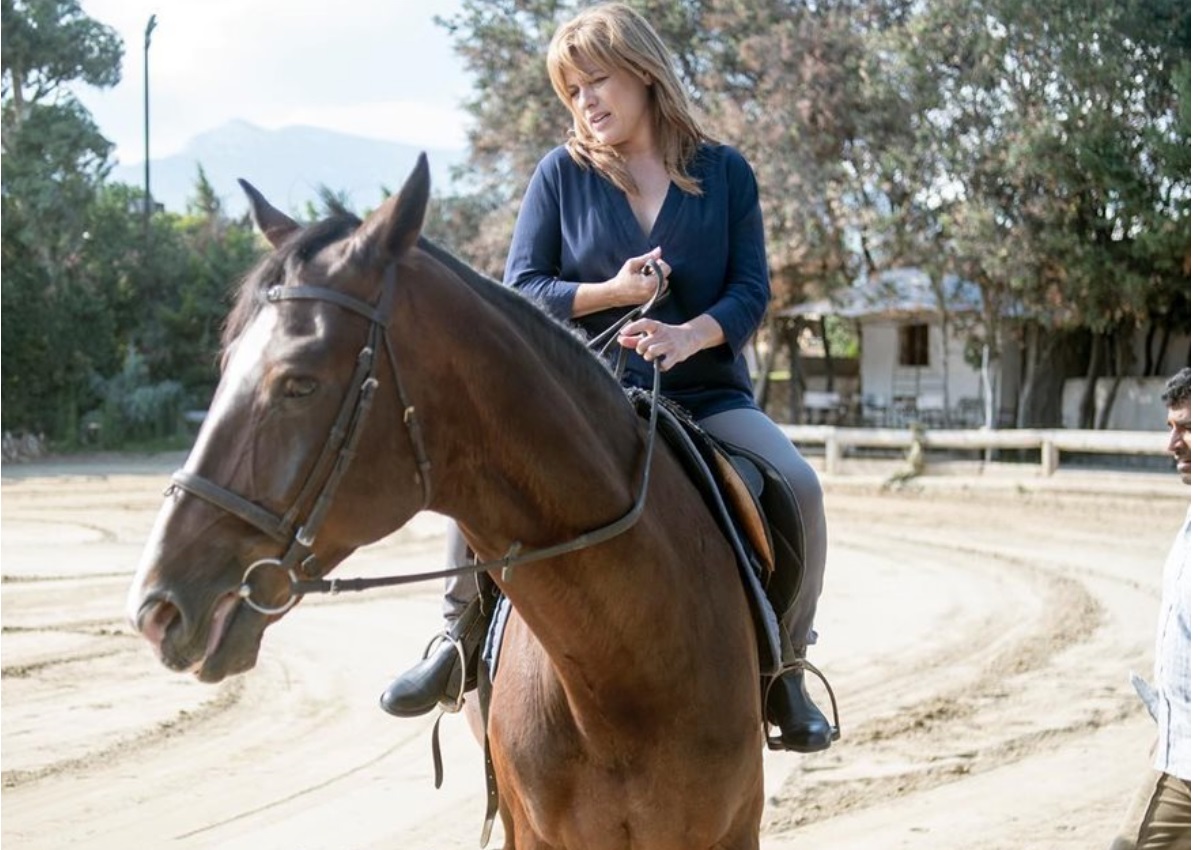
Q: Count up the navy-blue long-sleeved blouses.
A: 1